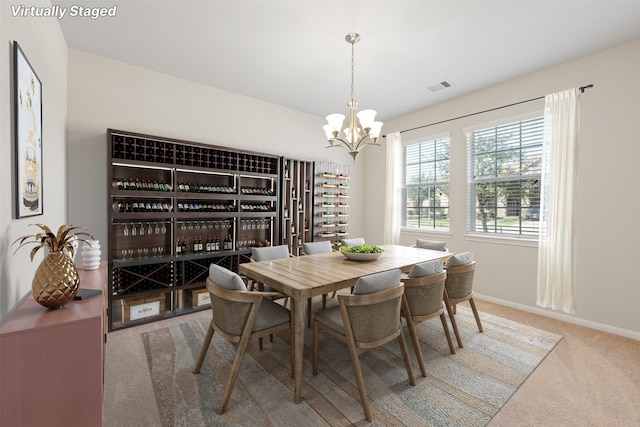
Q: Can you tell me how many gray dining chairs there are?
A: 8